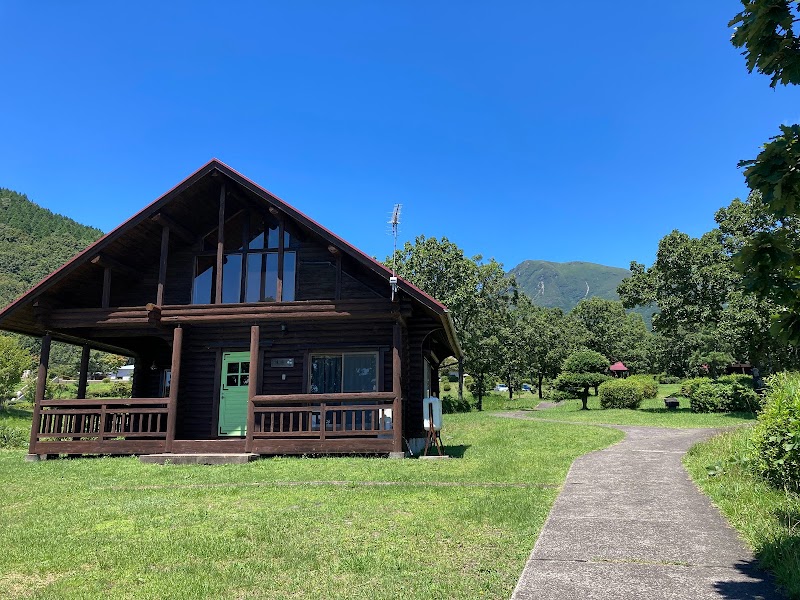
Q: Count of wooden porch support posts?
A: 5